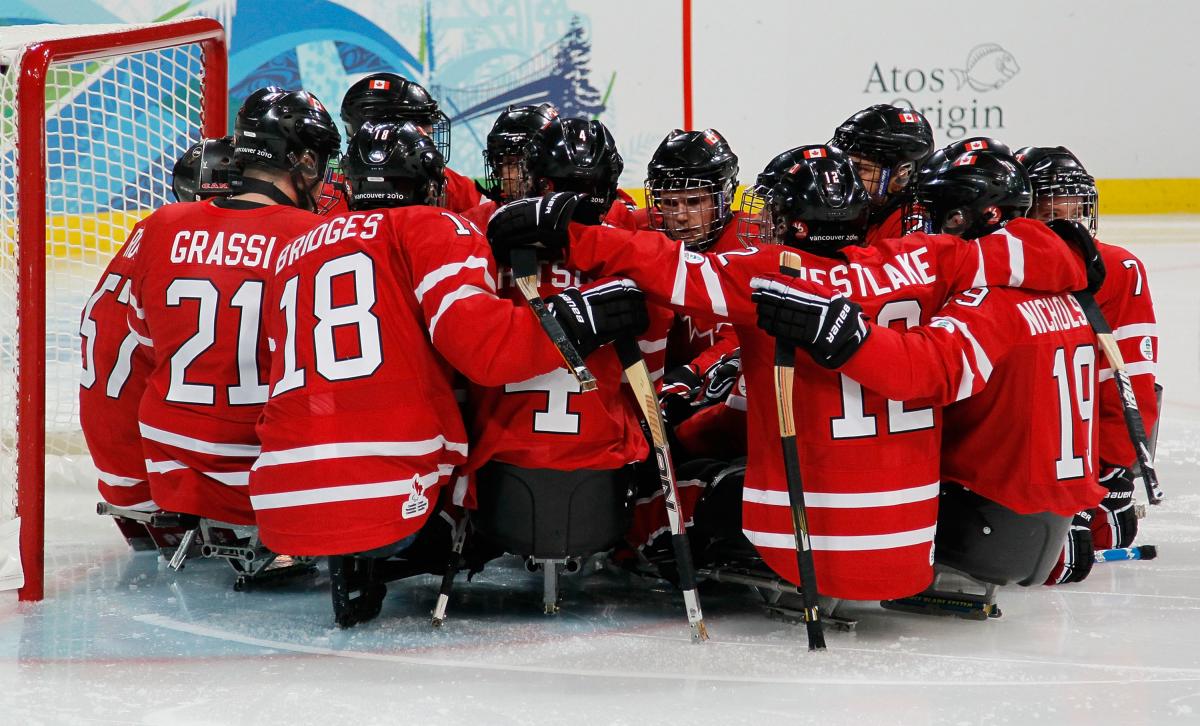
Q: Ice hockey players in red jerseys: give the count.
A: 13